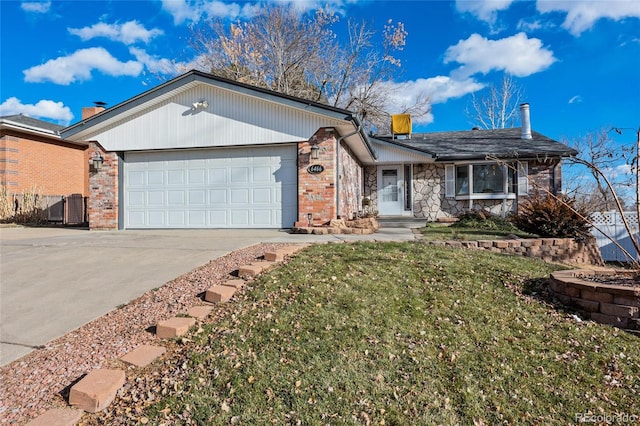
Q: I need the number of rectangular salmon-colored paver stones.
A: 11